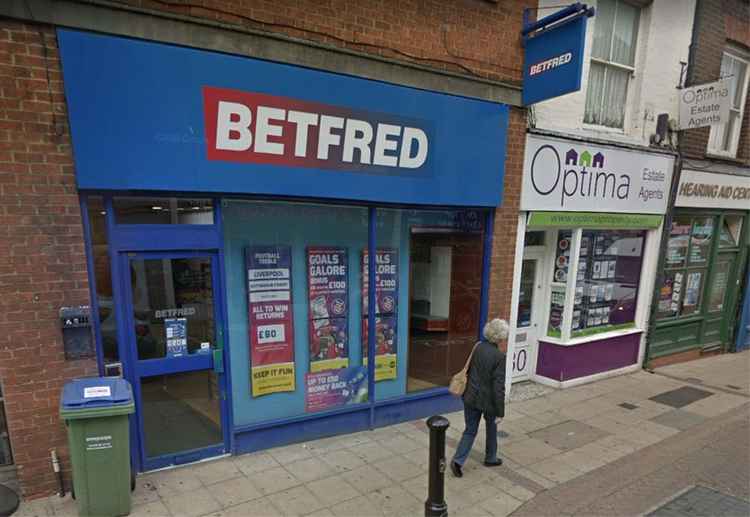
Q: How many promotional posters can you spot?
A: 4